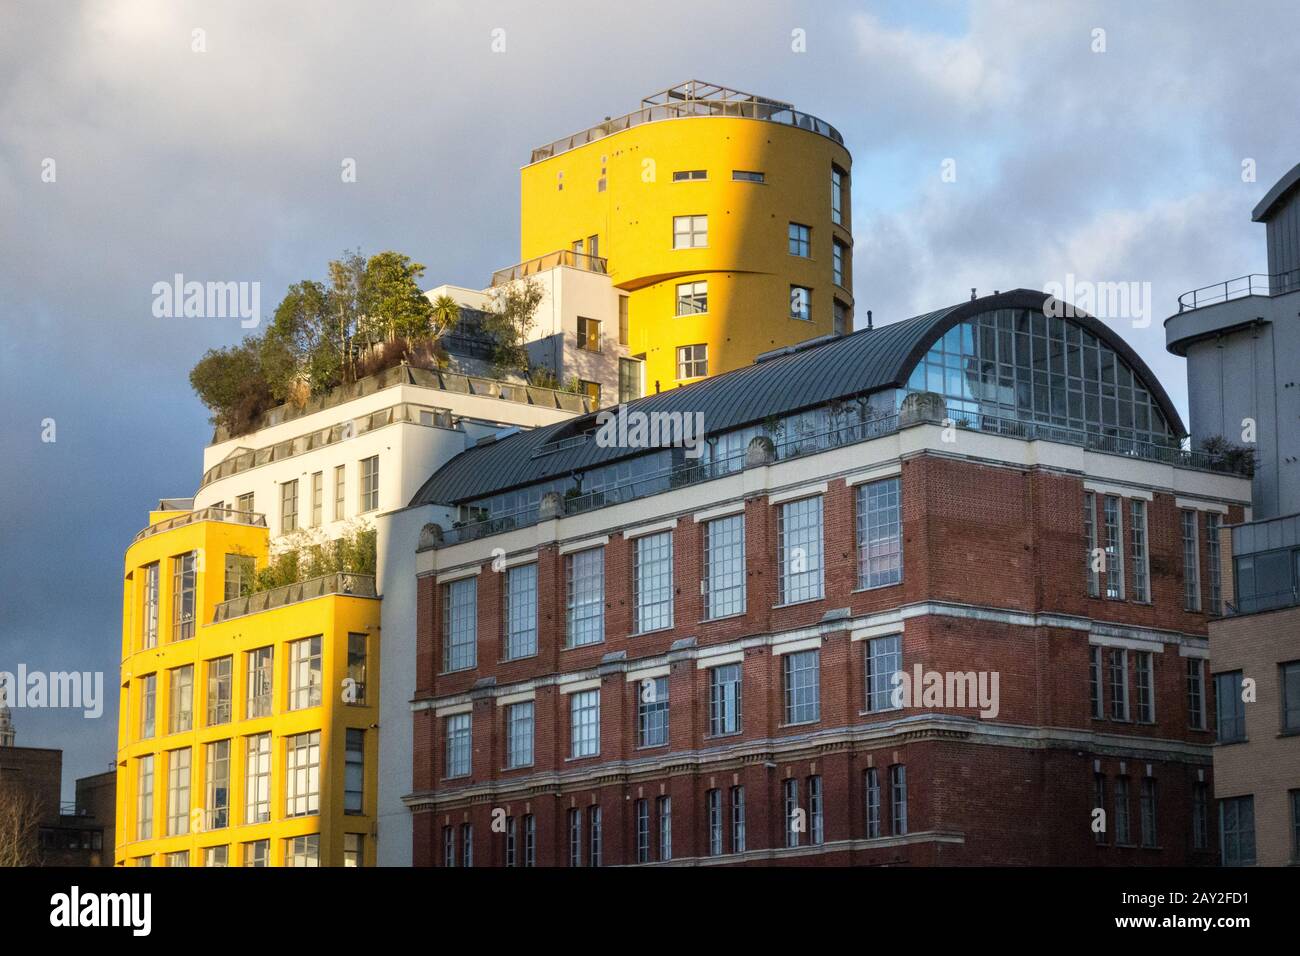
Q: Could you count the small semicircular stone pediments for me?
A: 4